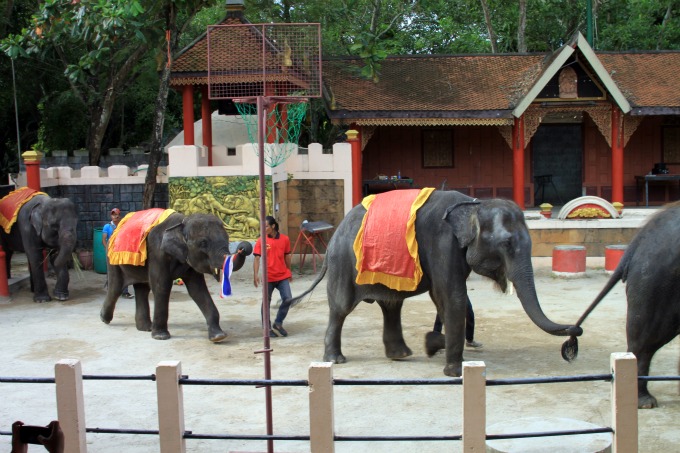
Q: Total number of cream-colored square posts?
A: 5